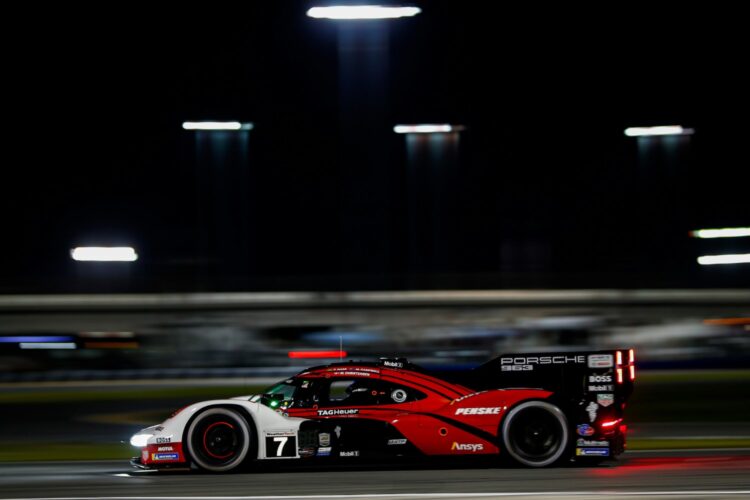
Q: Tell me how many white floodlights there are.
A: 7